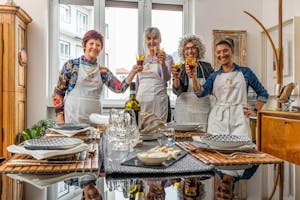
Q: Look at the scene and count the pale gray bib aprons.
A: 4